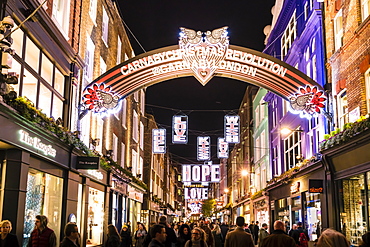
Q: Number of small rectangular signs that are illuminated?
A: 5